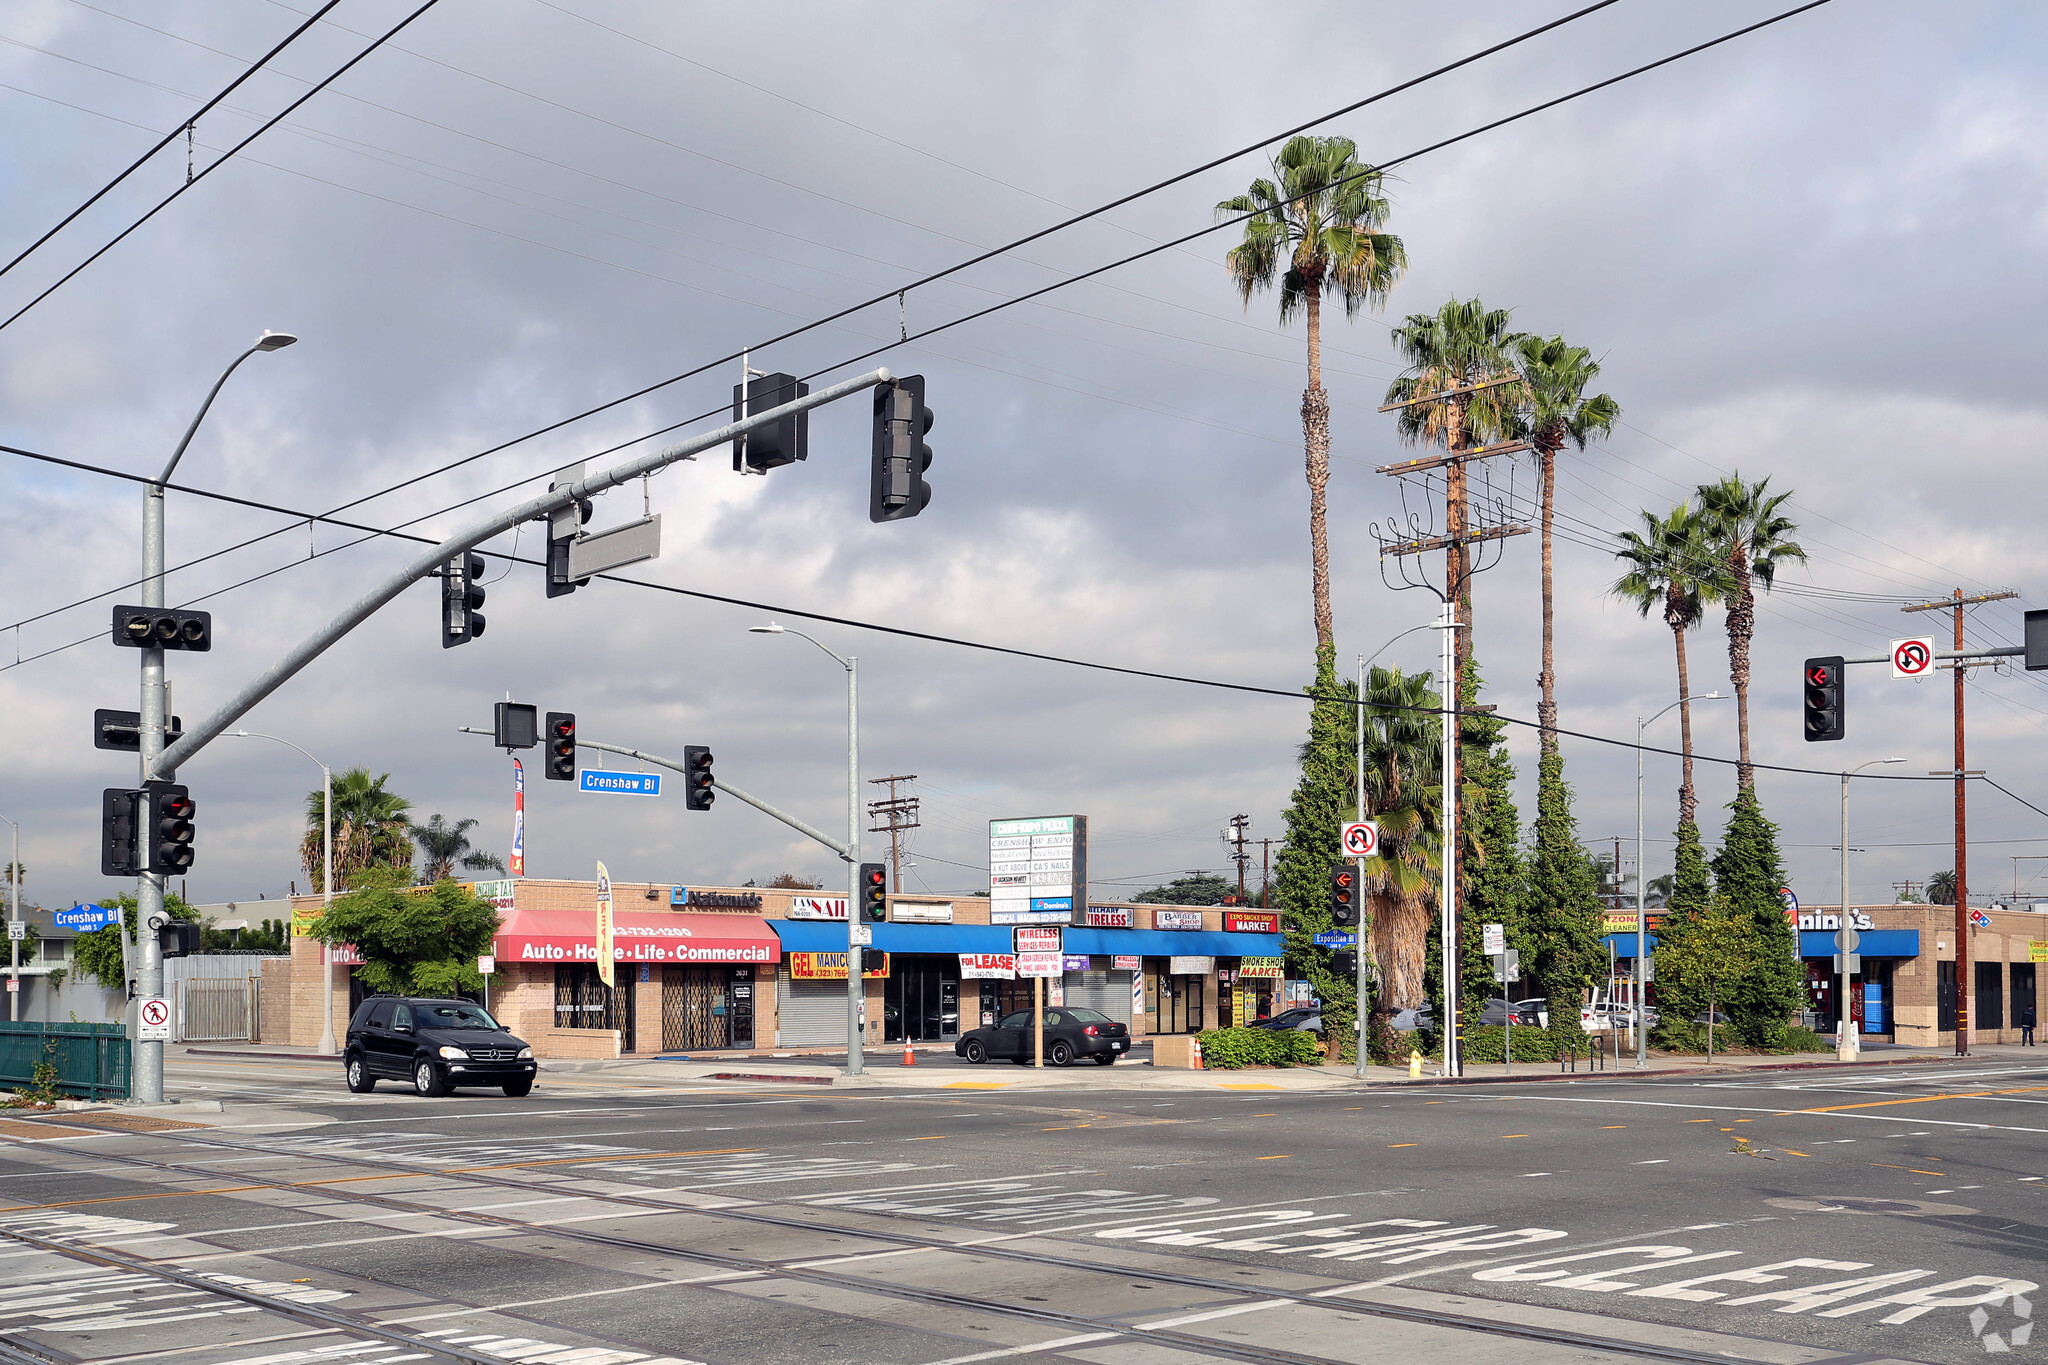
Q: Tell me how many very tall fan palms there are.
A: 5